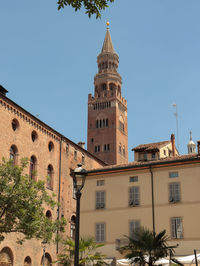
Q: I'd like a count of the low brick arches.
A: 3